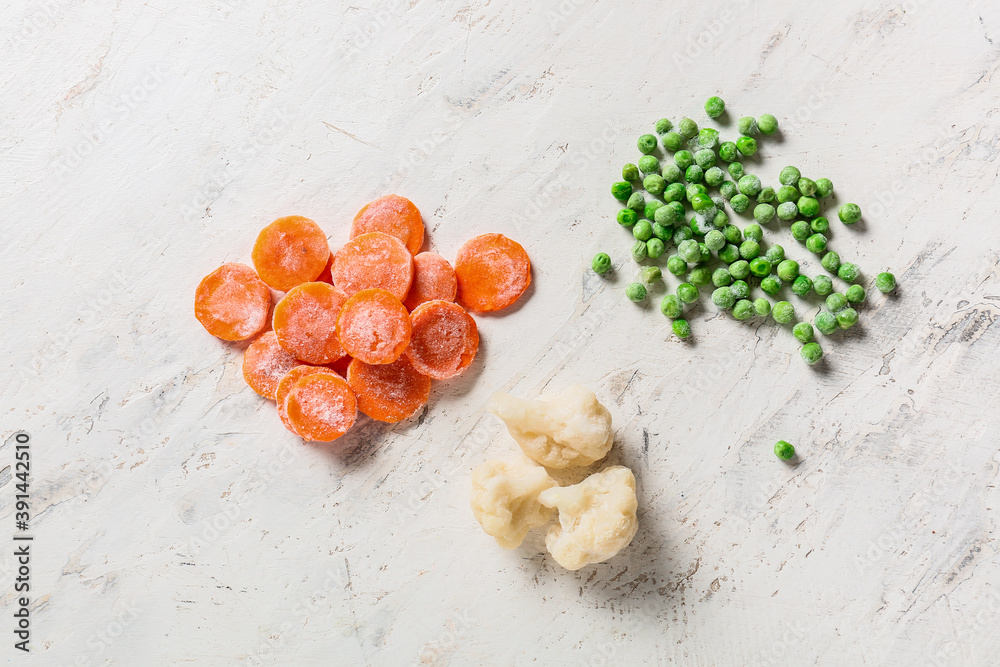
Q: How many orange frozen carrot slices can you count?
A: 13